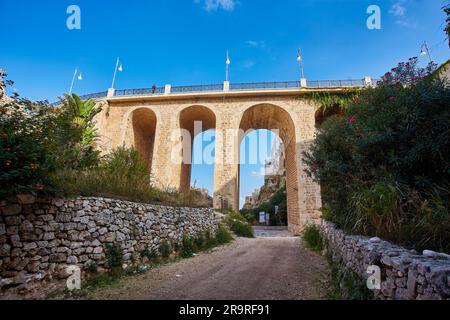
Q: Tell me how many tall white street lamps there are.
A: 5